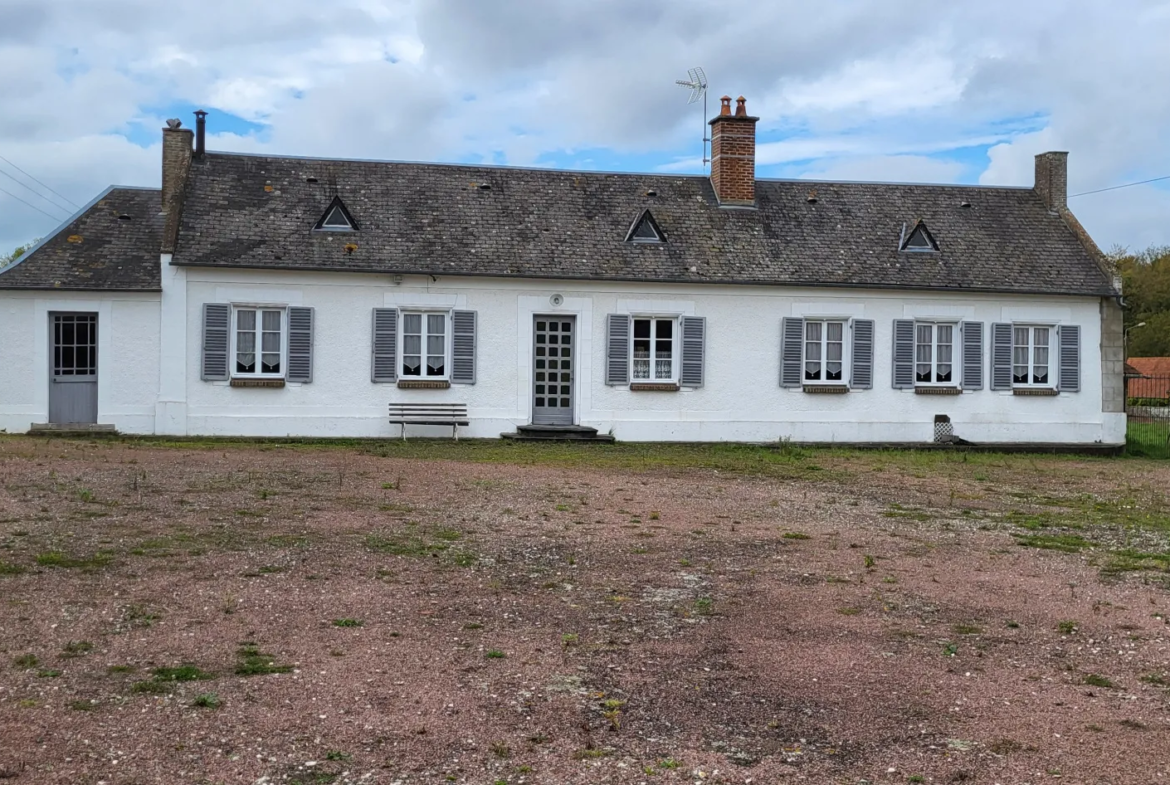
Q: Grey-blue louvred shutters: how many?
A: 12